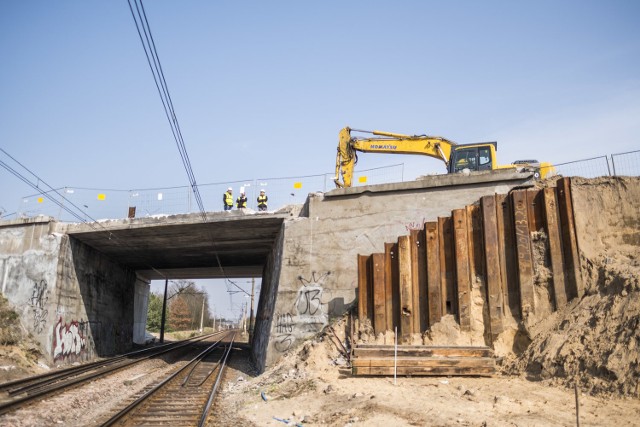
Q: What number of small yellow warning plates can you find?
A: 4